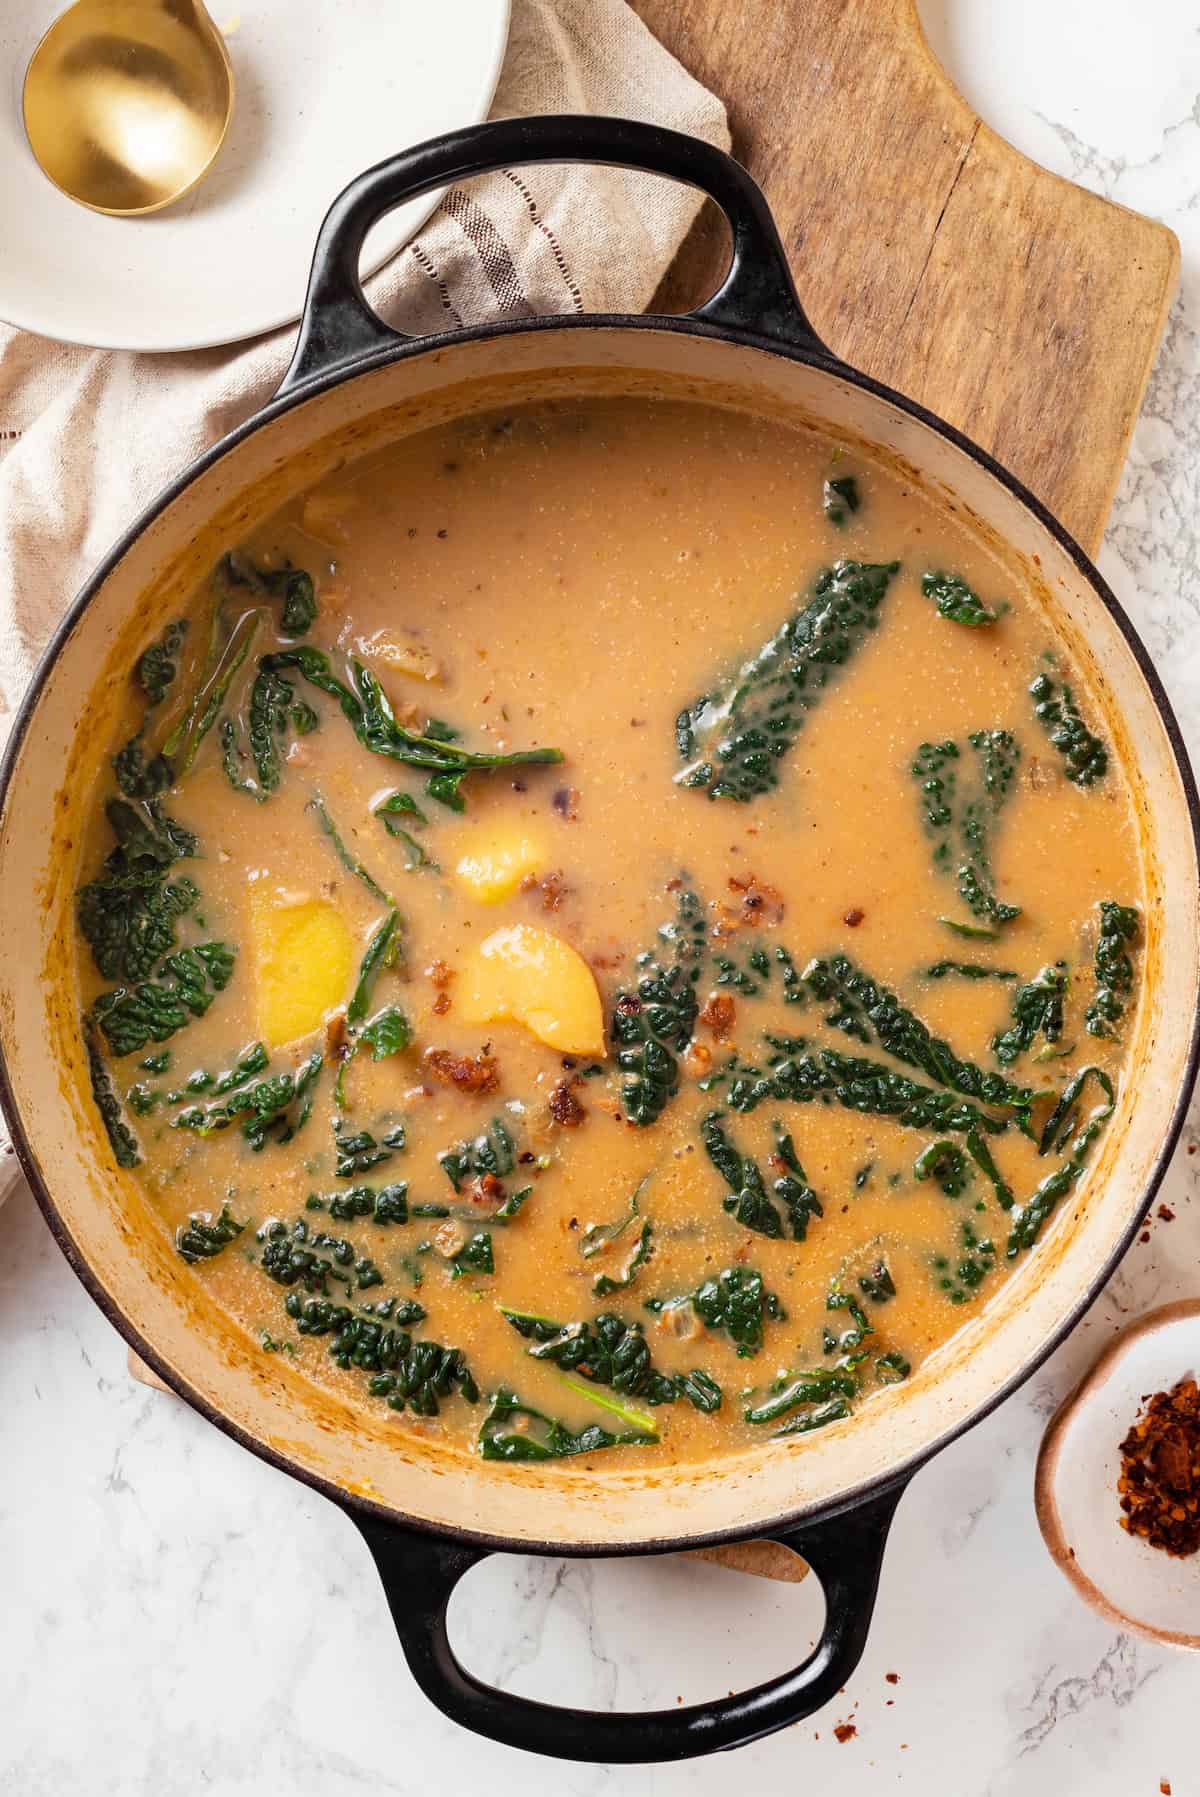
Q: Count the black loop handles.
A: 2